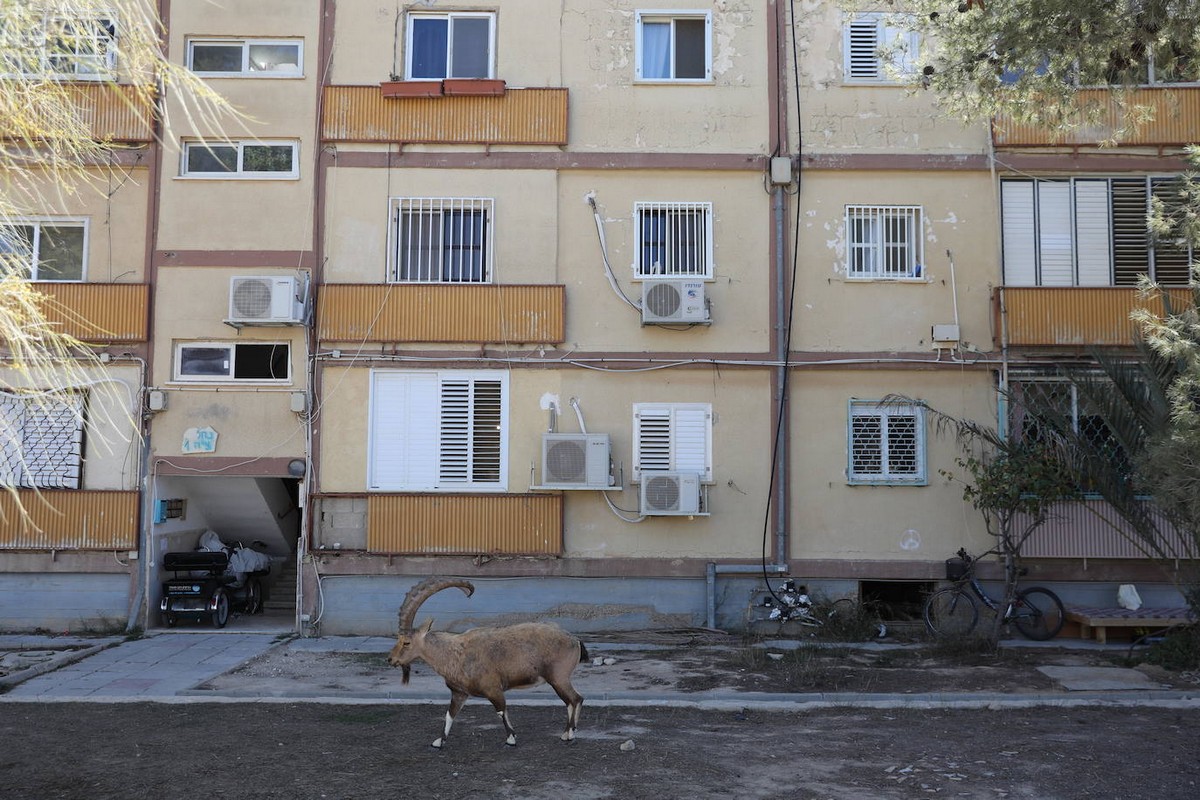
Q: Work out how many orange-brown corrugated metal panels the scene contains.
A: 8